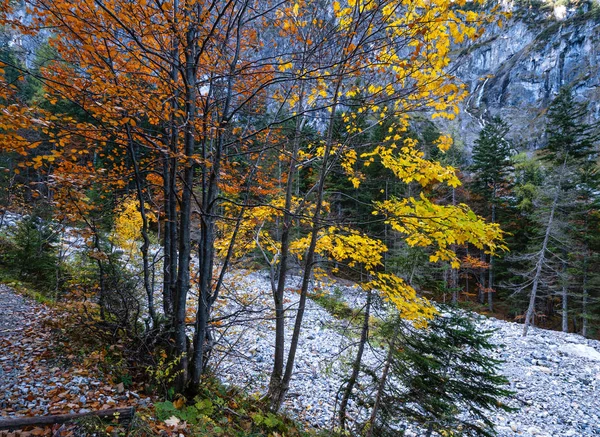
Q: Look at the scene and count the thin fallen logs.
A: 1